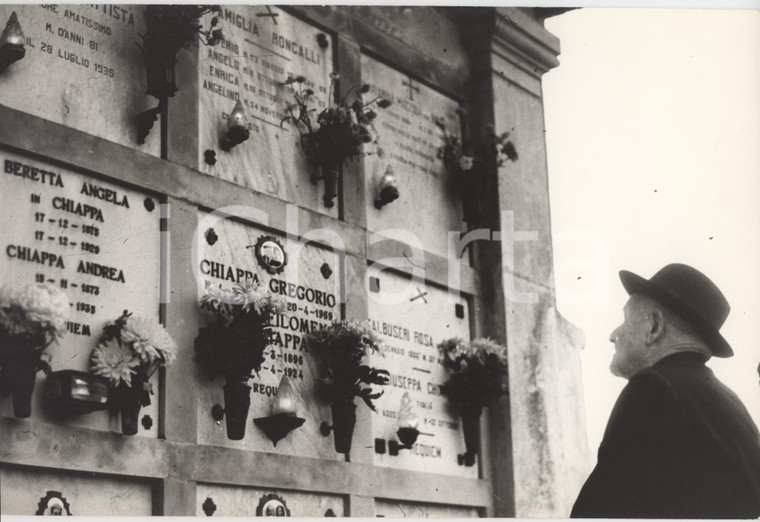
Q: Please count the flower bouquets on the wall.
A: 8